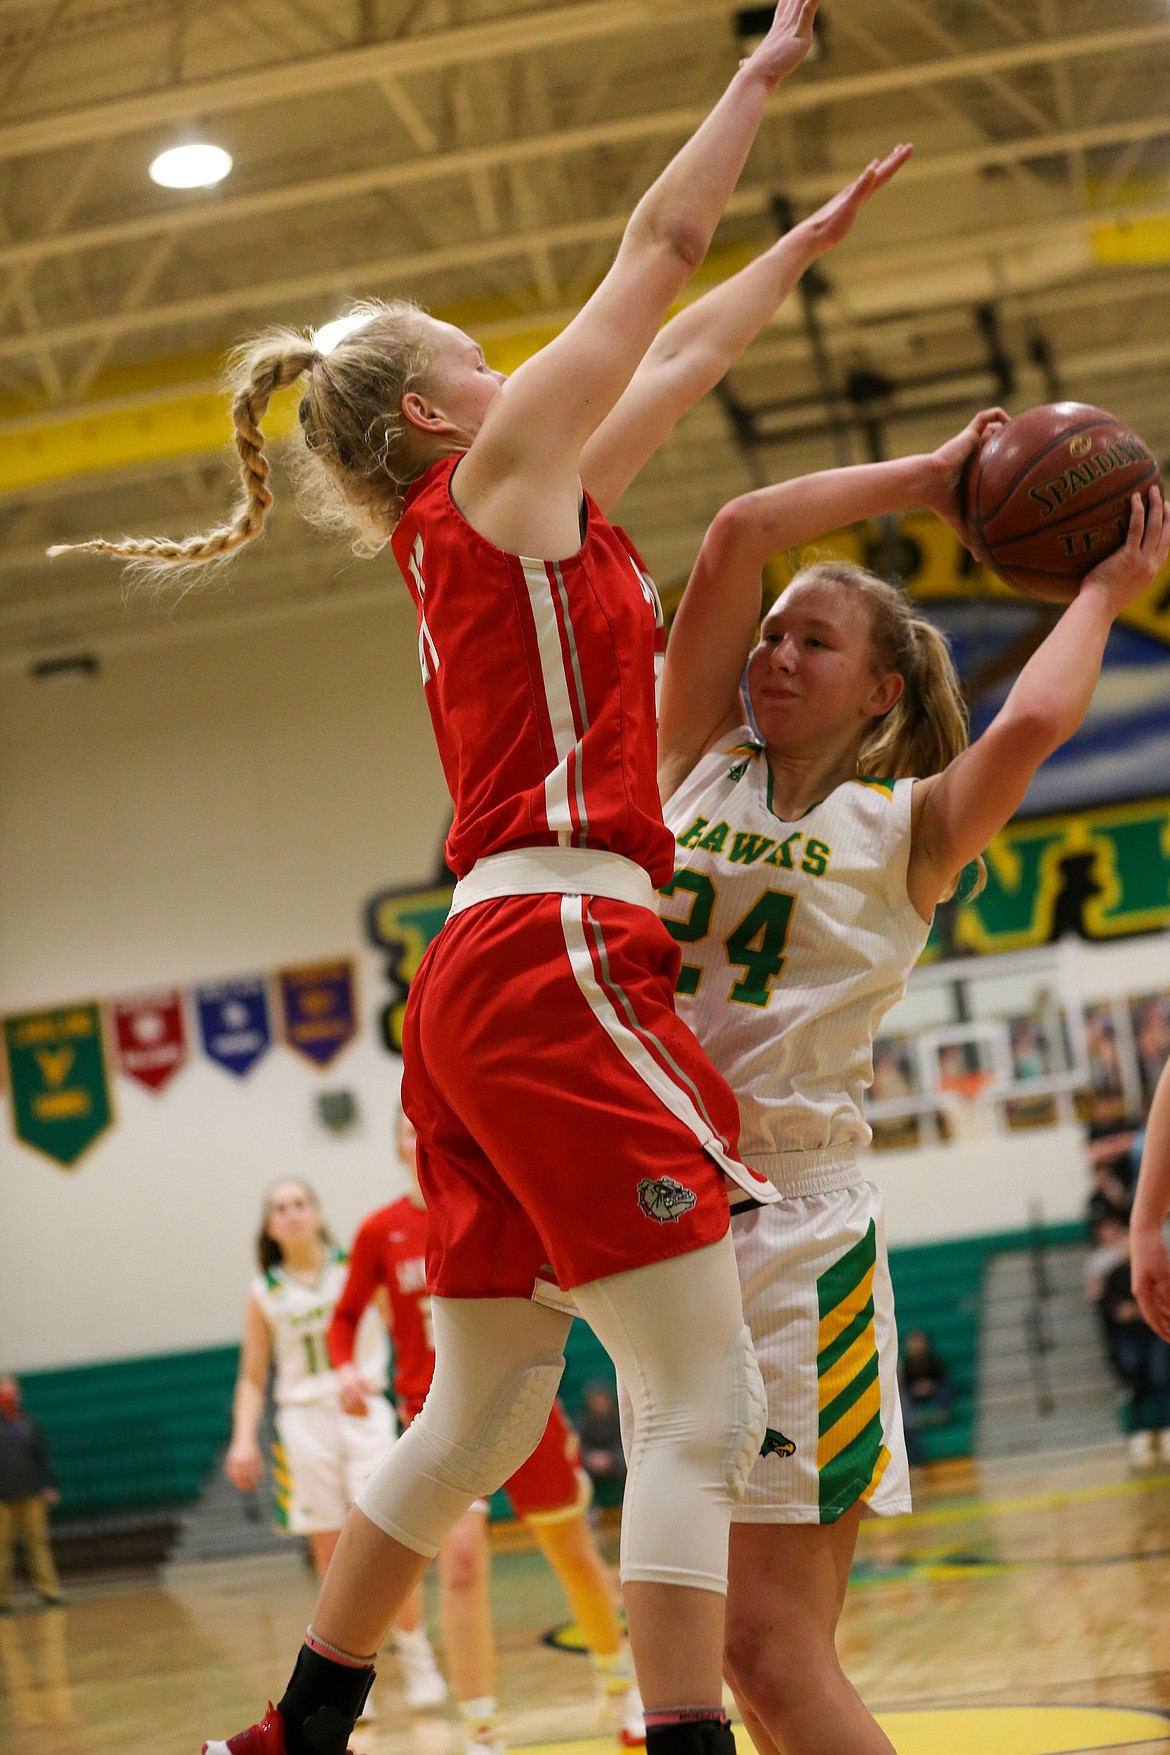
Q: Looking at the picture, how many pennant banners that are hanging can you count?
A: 4